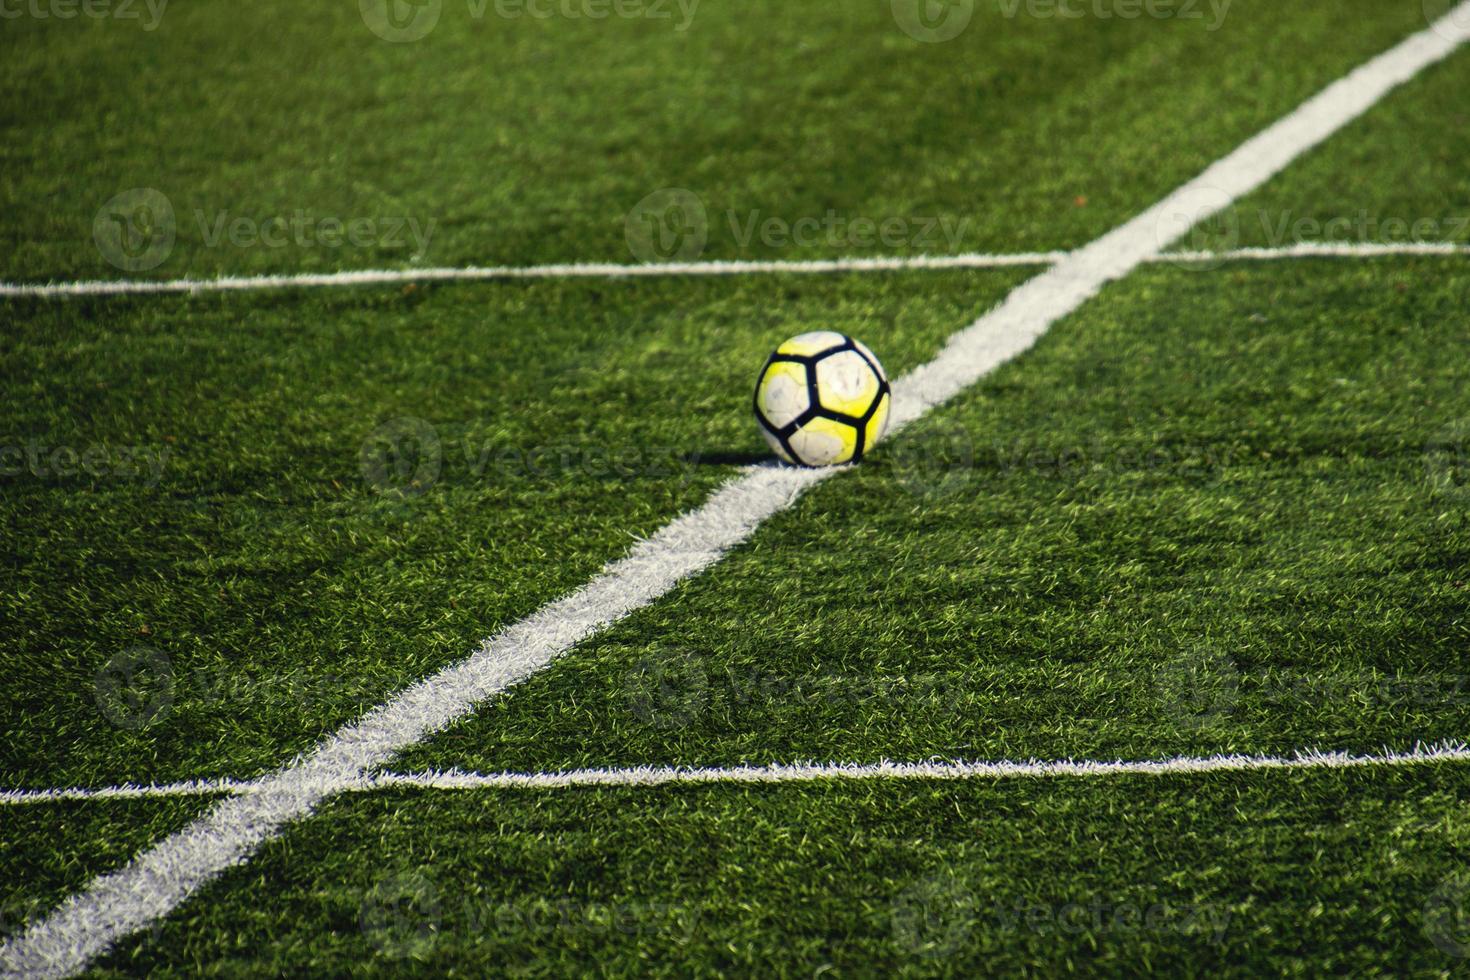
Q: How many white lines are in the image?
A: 3